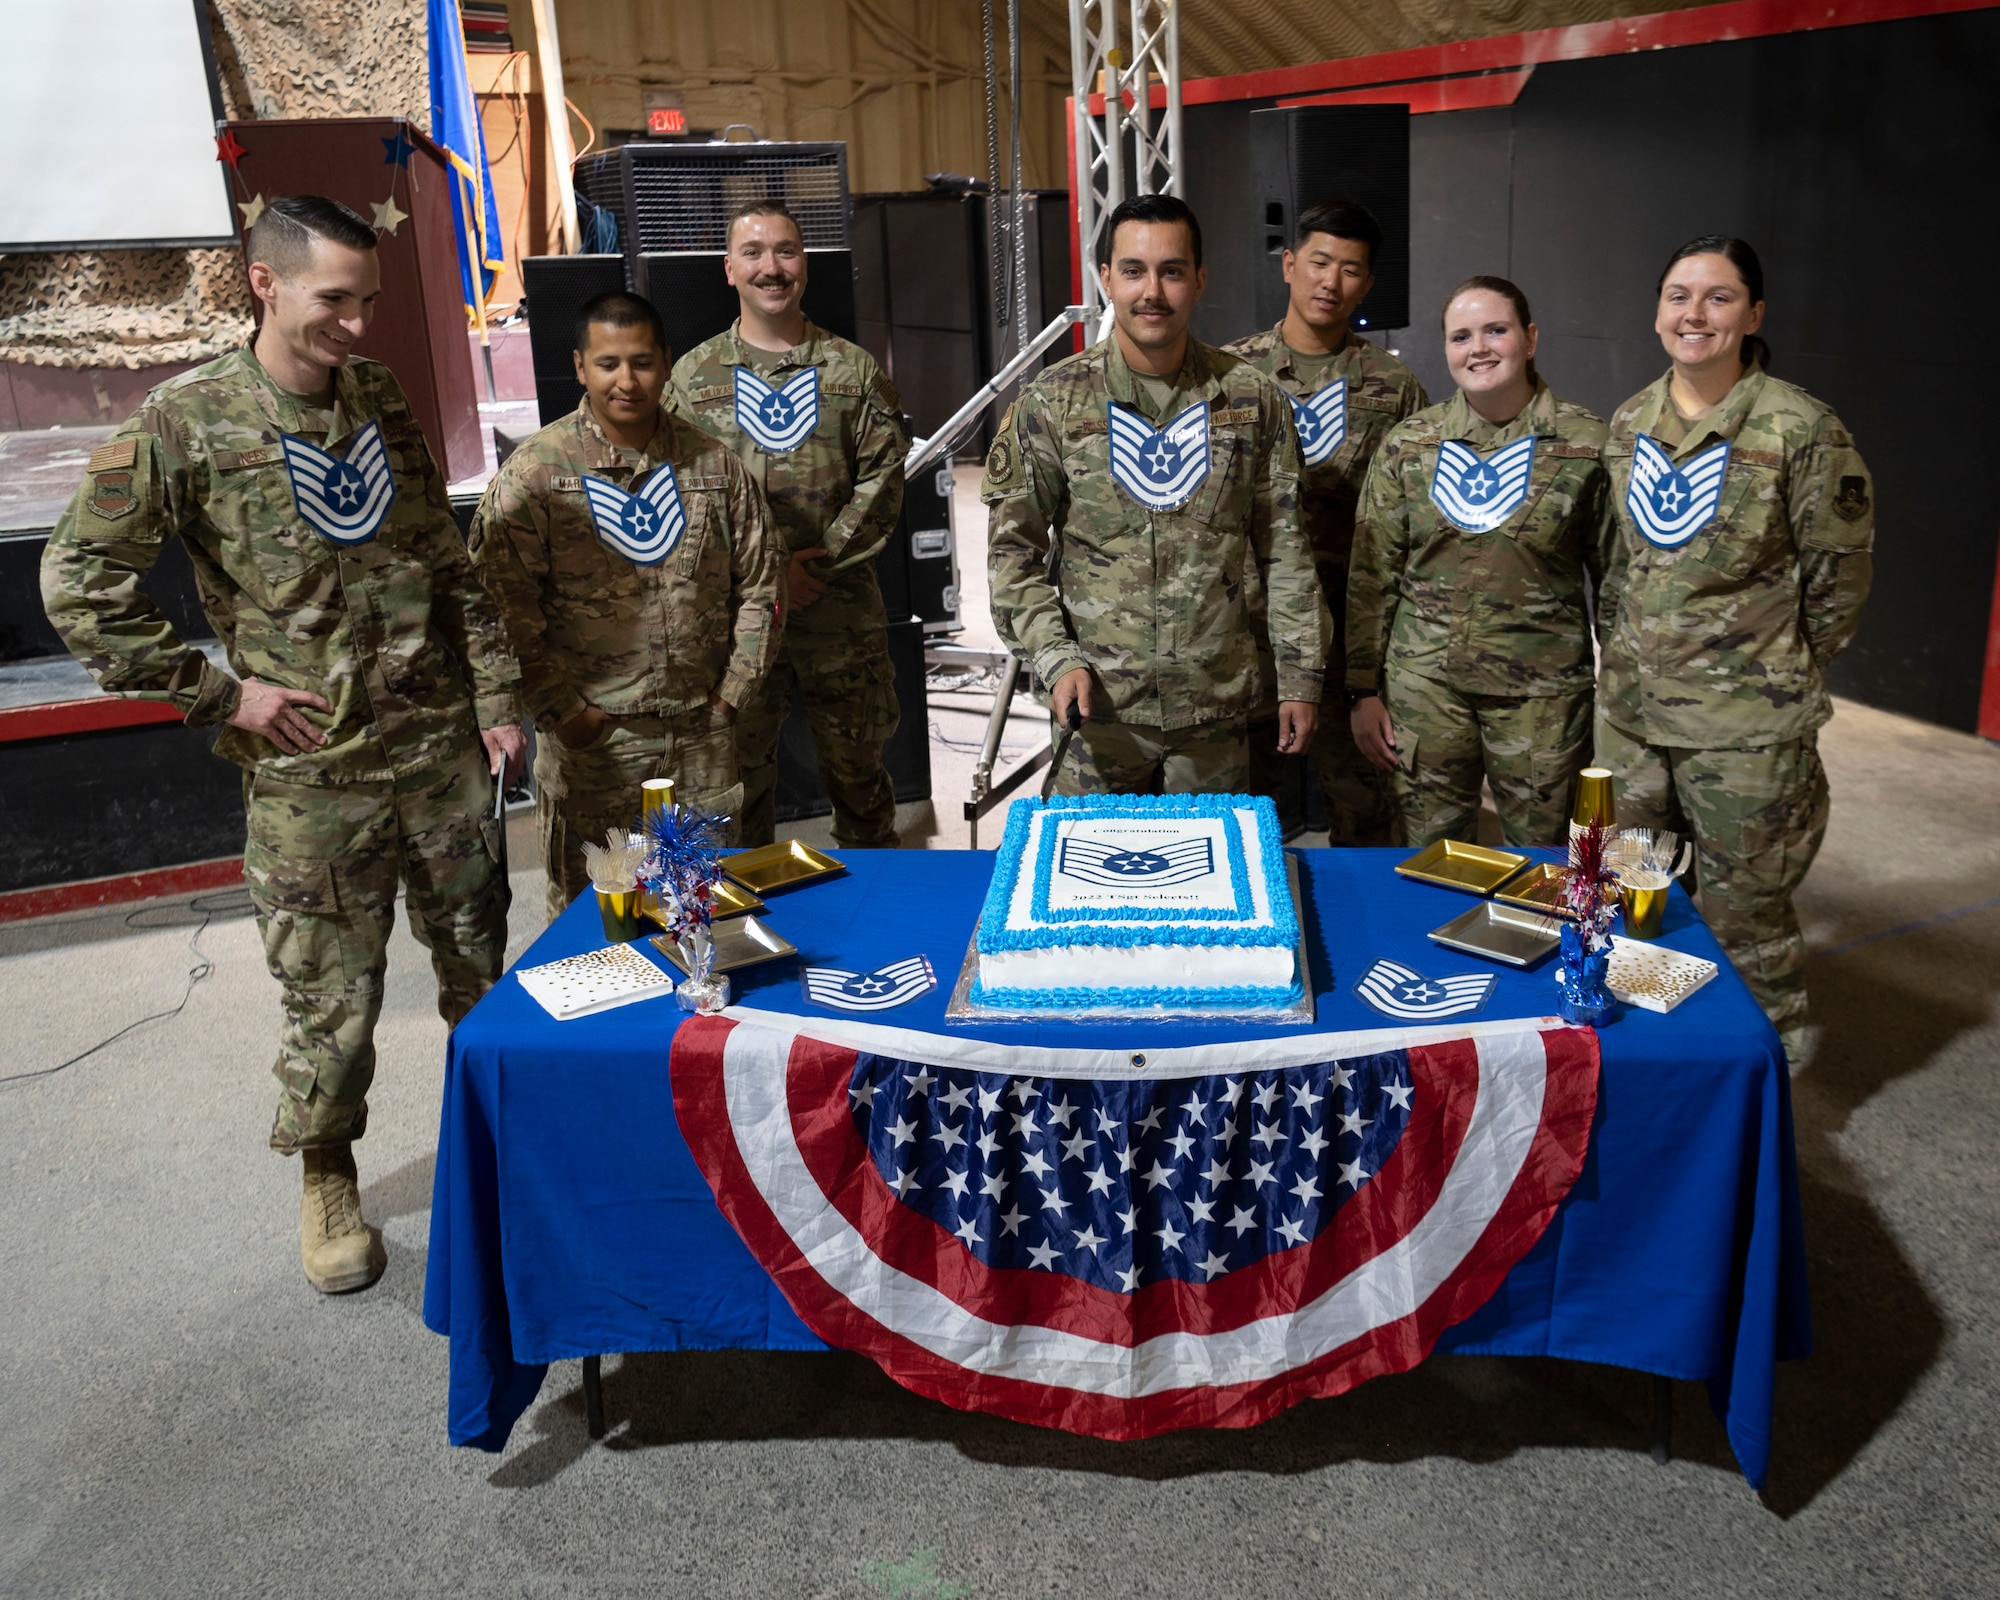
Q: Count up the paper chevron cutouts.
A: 9